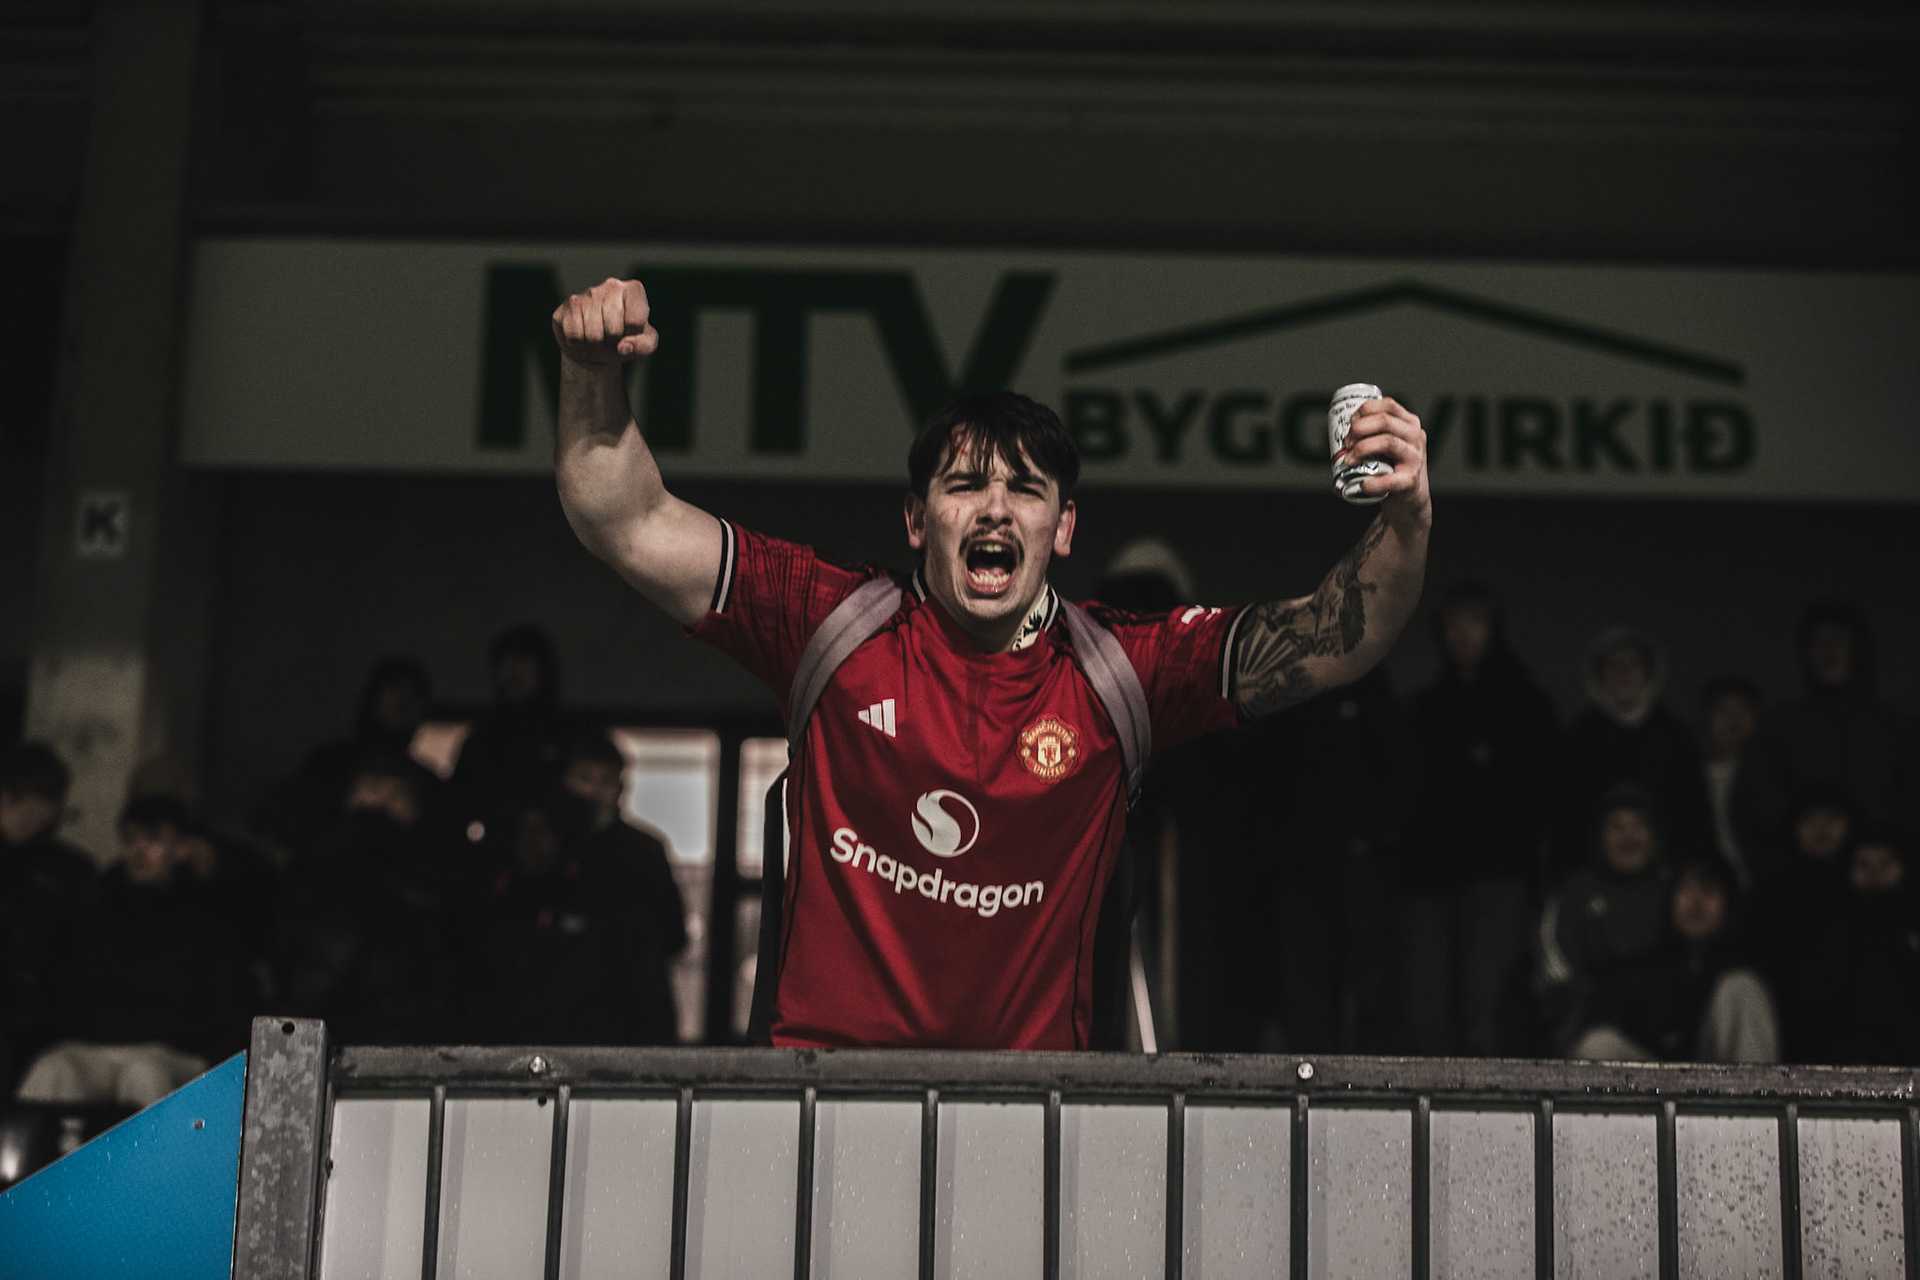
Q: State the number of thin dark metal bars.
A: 13